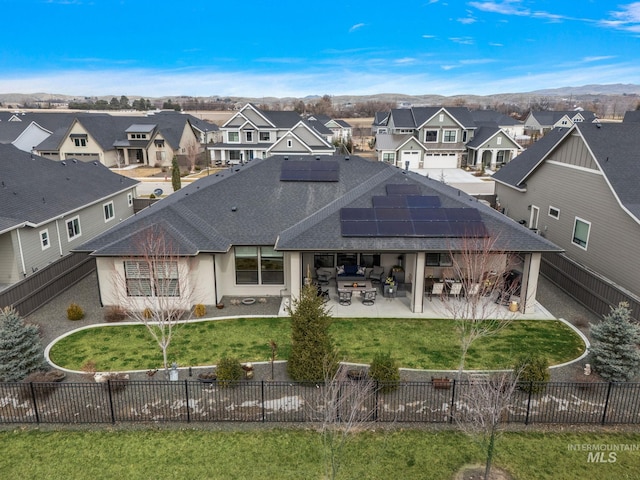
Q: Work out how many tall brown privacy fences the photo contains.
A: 2